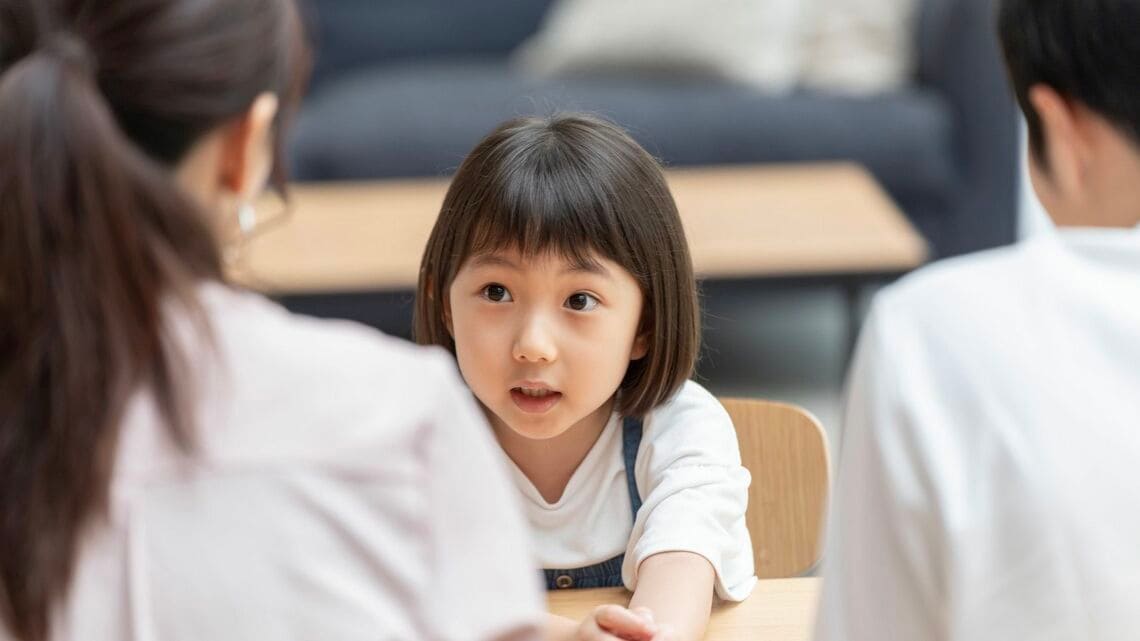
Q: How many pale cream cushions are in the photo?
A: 2